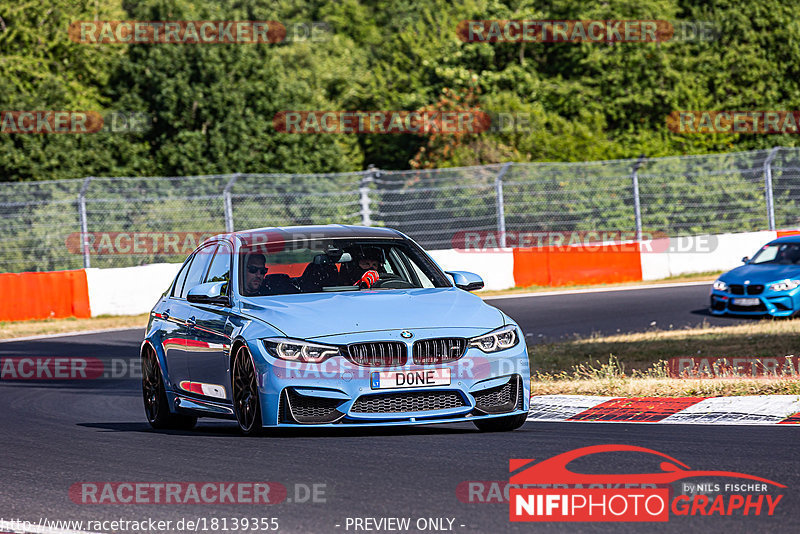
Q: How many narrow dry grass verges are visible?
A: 2